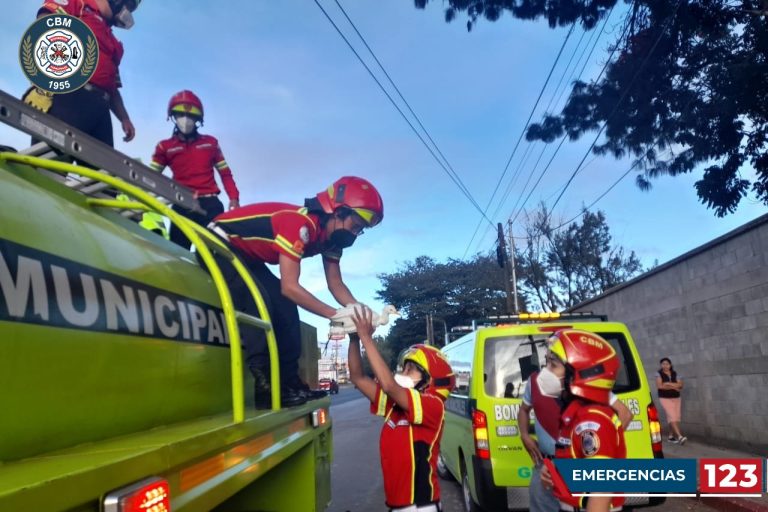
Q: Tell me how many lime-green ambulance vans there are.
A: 1